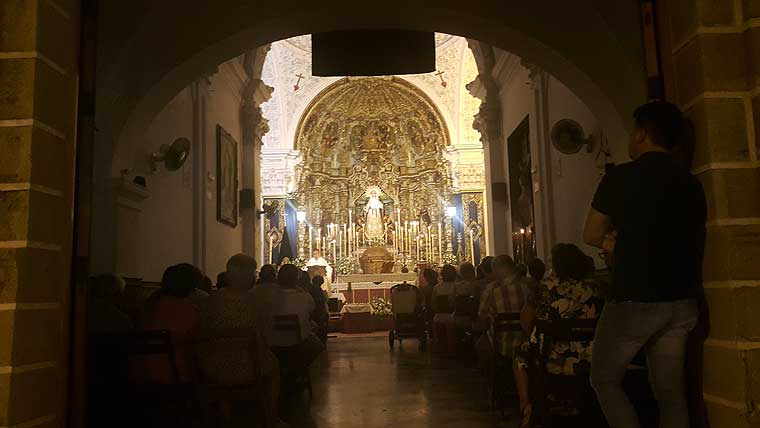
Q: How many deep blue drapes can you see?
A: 2